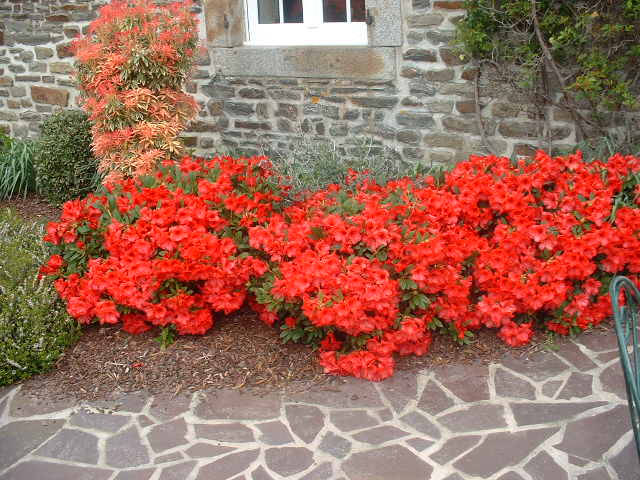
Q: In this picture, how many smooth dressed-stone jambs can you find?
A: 2